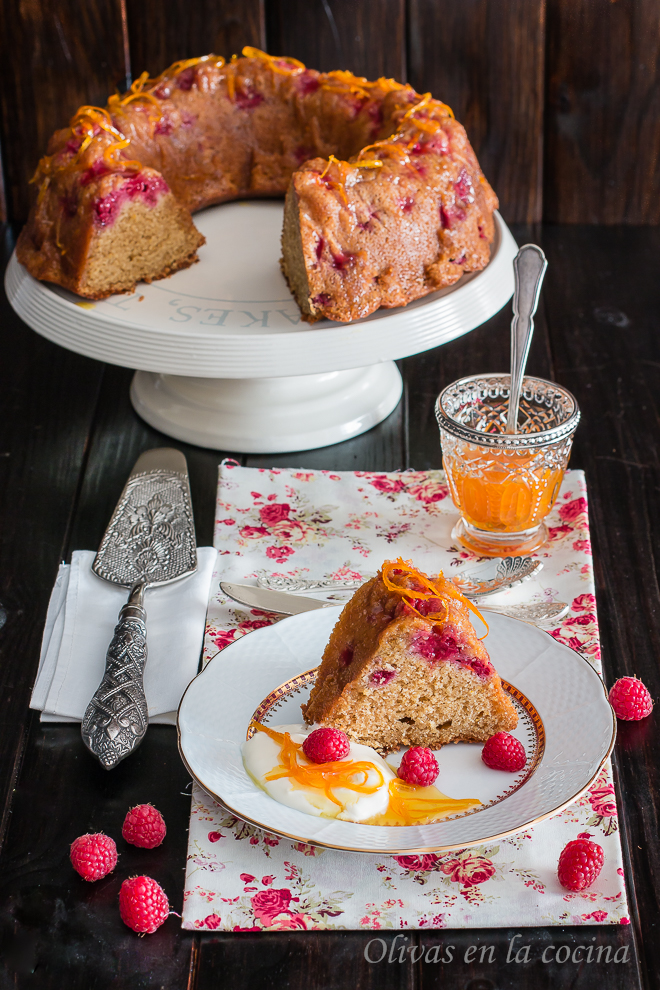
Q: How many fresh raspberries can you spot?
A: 8